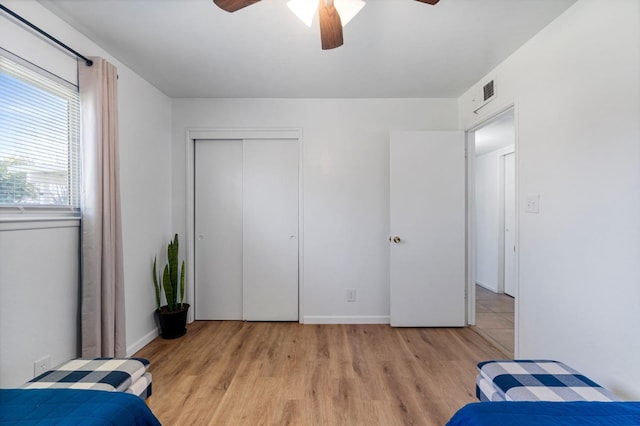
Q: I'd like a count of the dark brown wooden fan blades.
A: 3